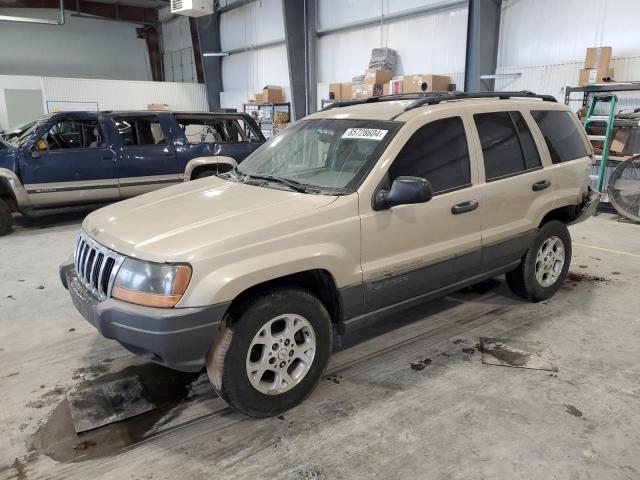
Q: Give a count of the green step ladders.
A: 1